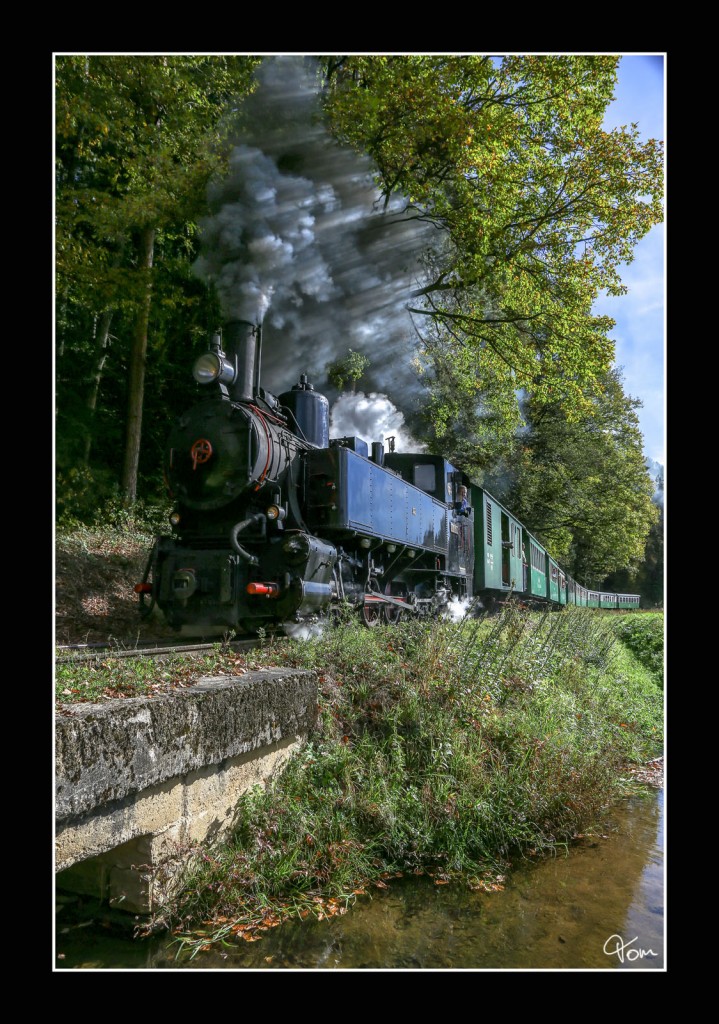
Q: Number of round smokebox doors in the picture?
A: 1